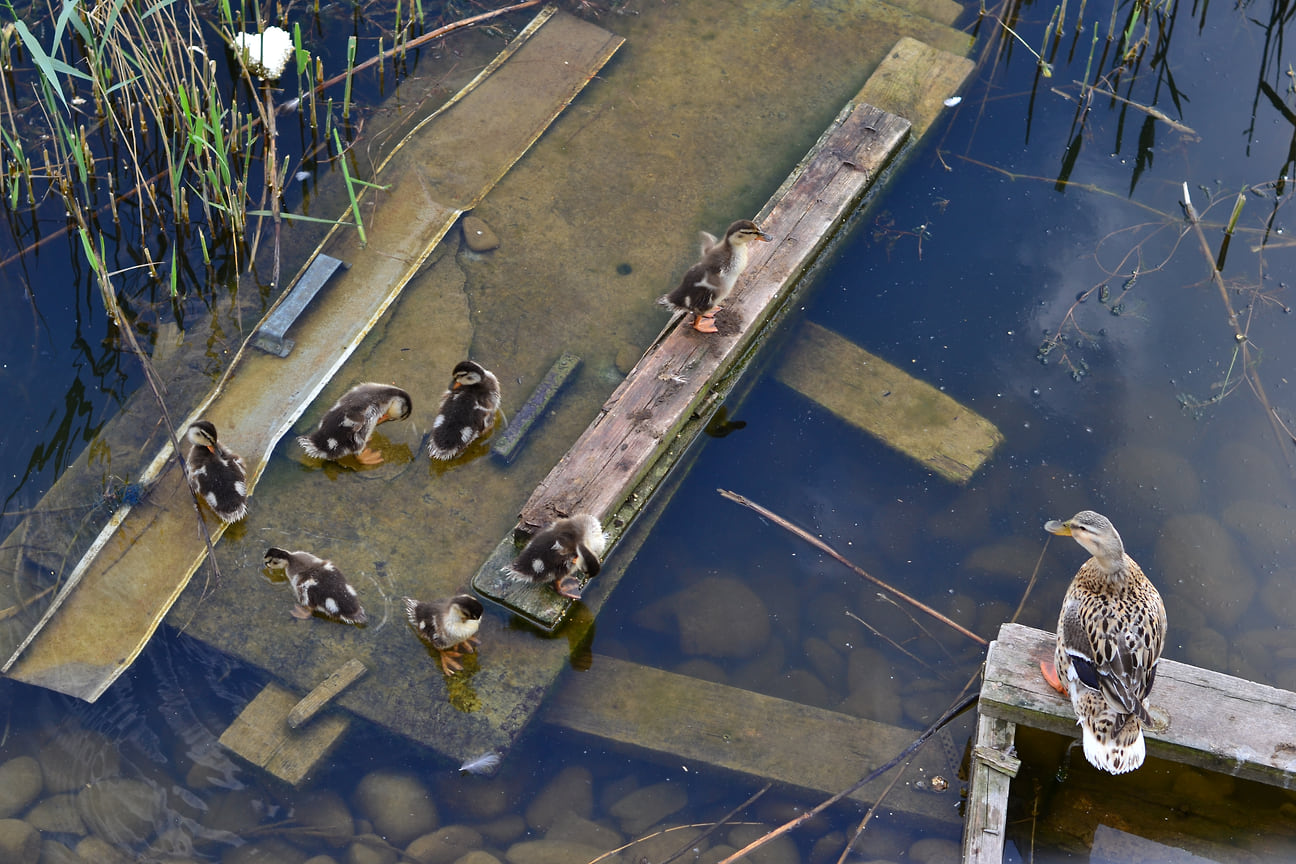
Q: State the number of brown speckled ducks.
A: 1